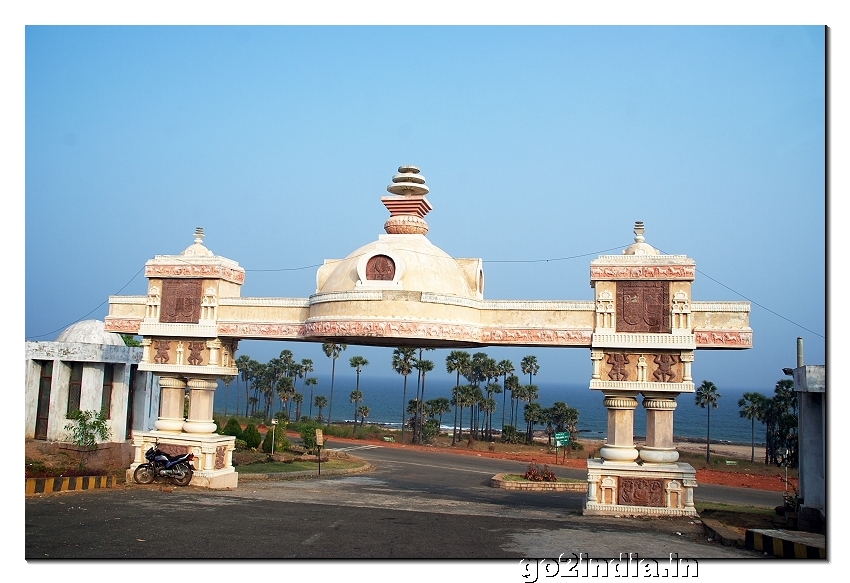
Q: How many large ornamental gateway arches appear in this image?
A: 1